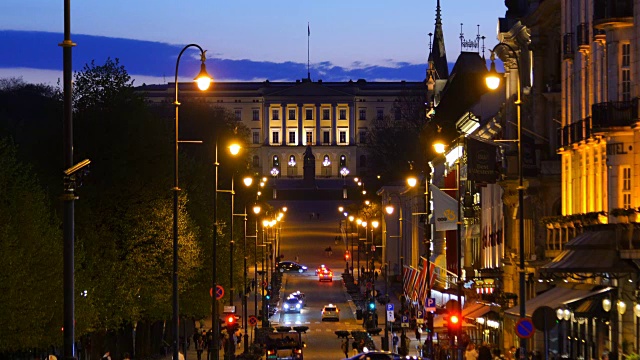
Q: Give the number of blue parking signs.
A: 4